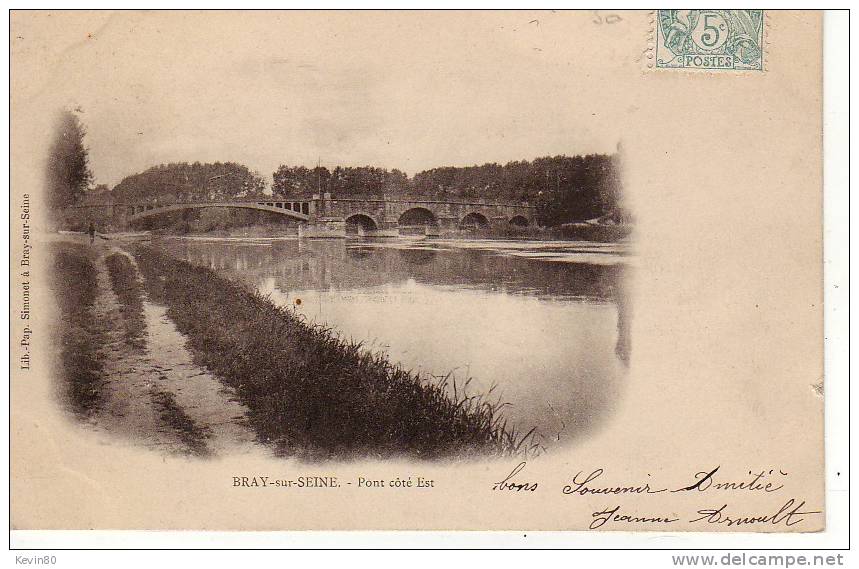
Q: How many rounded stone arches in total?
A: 4